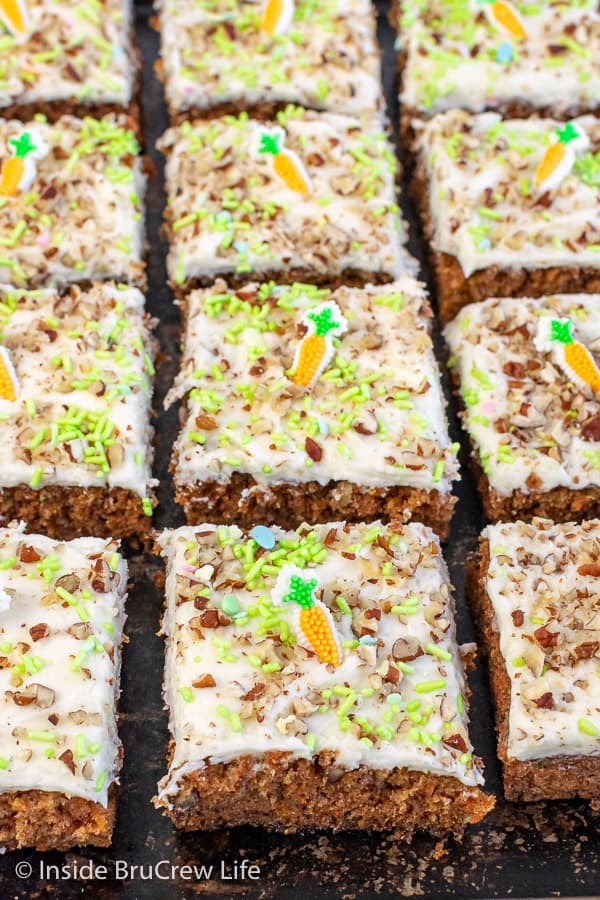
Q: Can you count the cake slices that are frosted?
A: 12